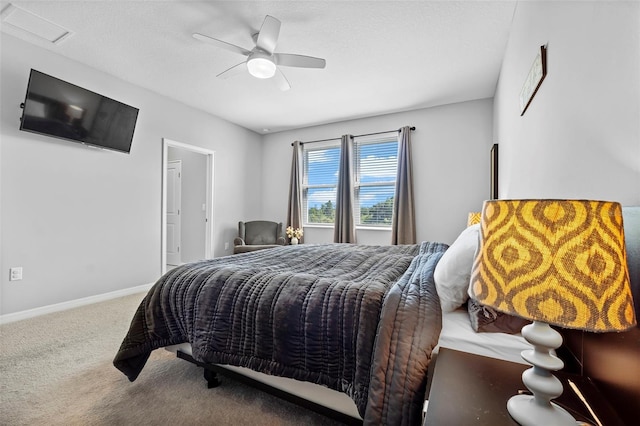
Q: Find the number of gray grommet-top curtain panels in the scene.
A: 3